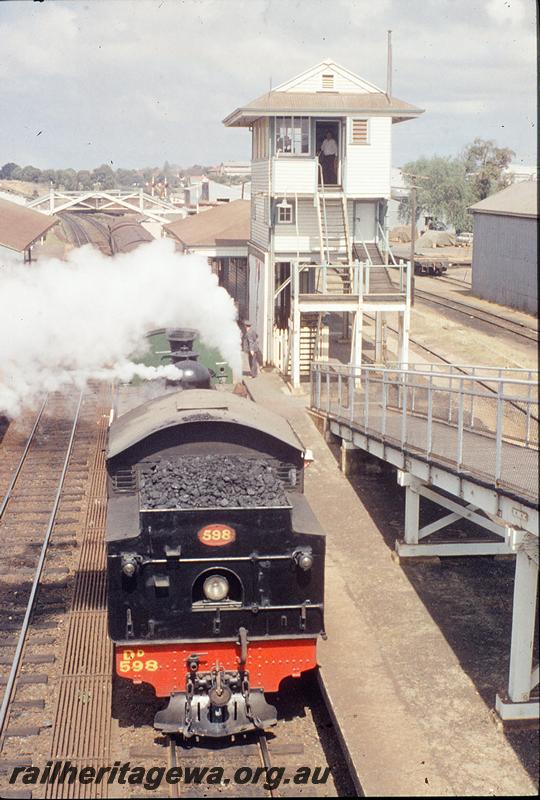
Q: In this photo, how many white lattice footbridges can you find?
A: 1